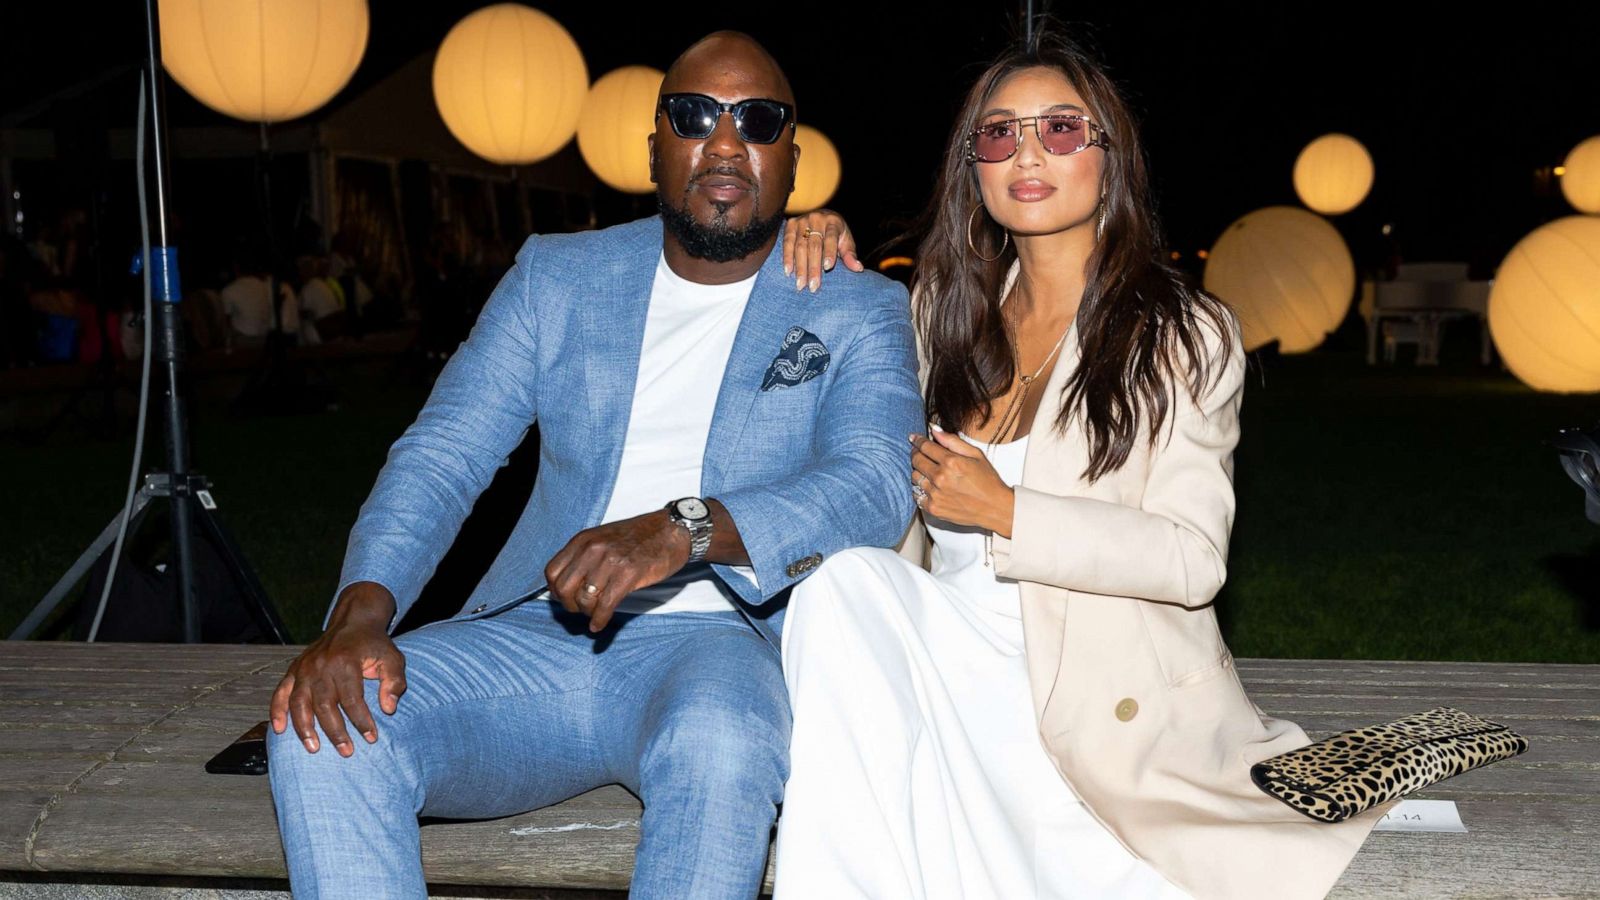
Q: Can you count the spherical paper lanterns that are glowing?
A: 8